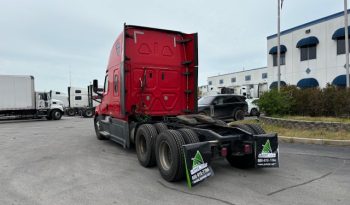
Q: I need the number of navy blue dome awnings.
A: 6